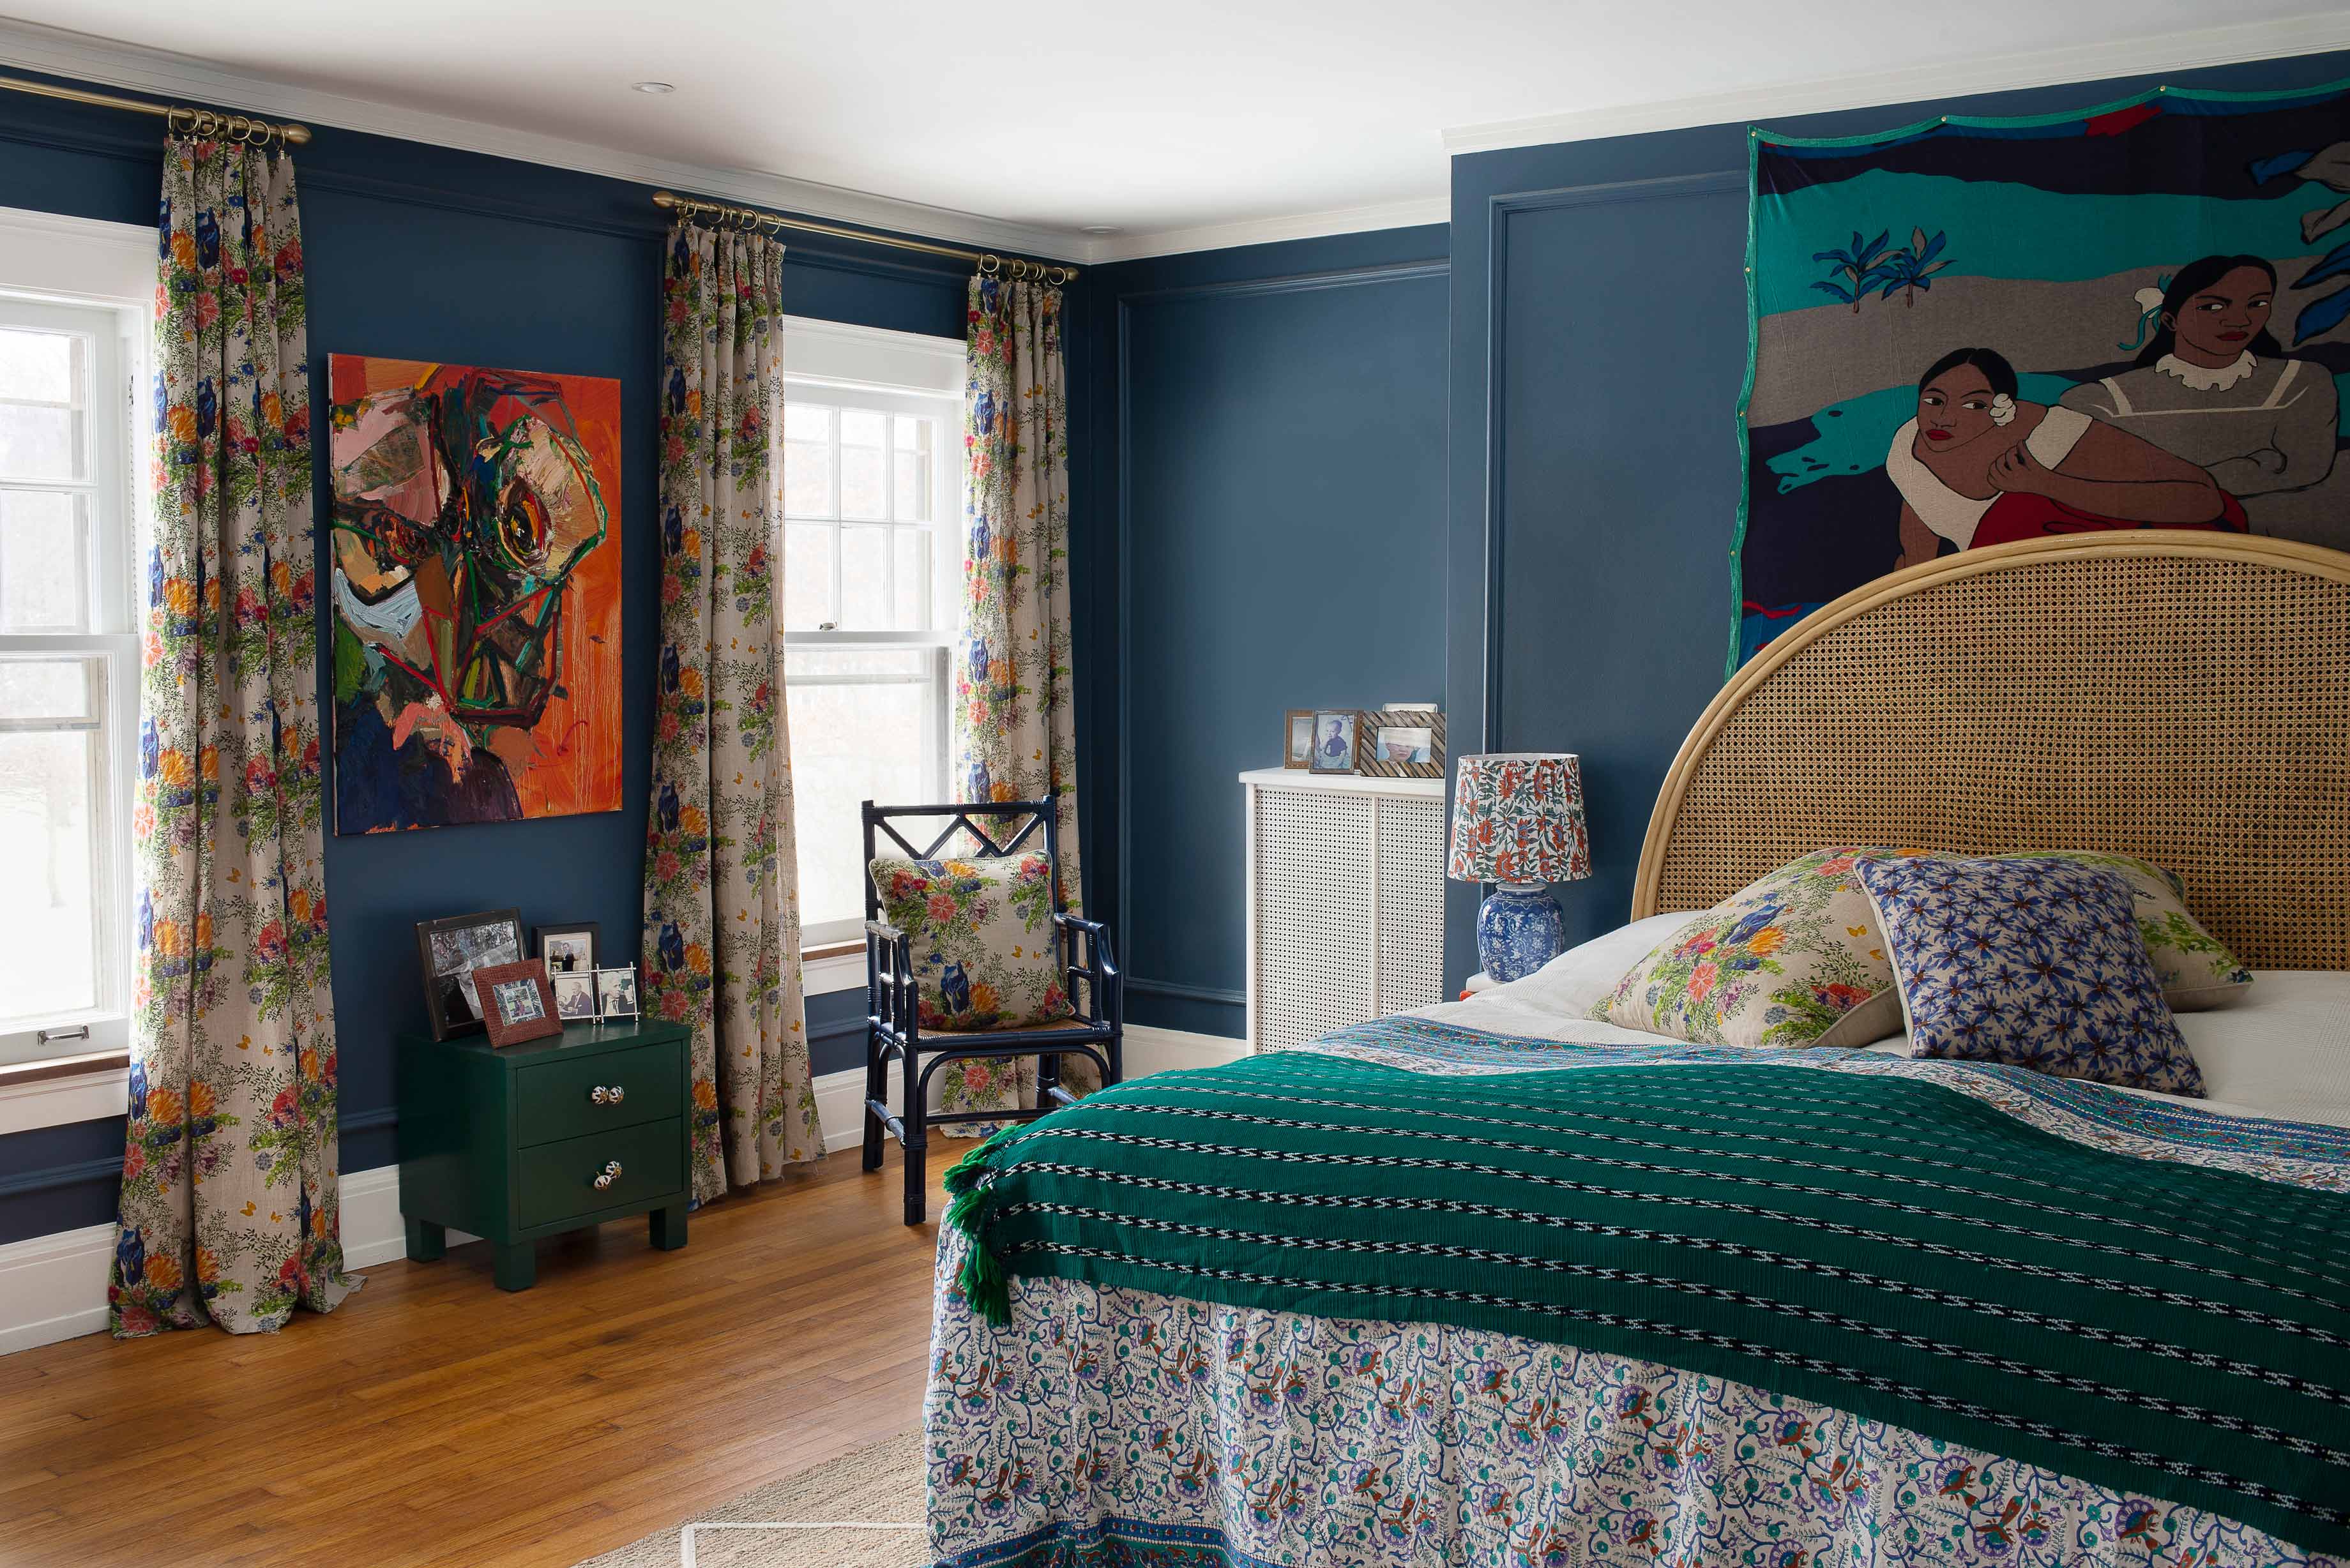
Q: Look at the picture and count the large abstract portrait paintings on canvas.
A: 1